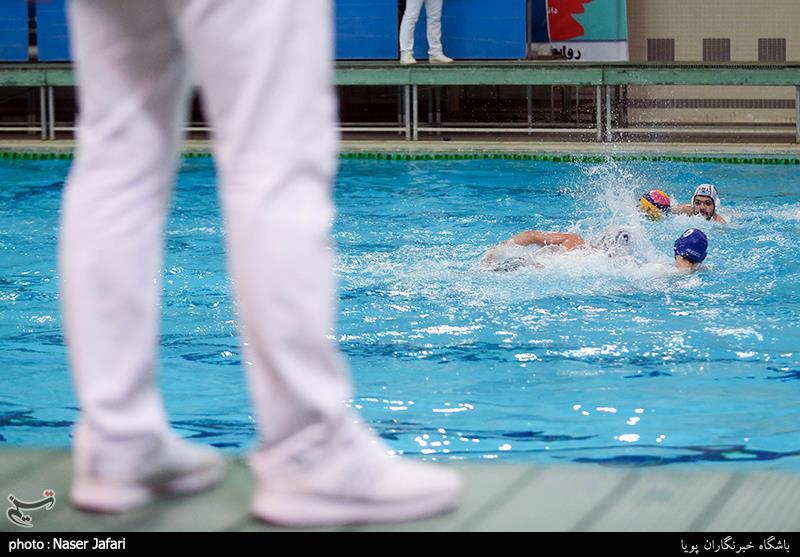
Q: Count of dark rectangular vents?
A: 3